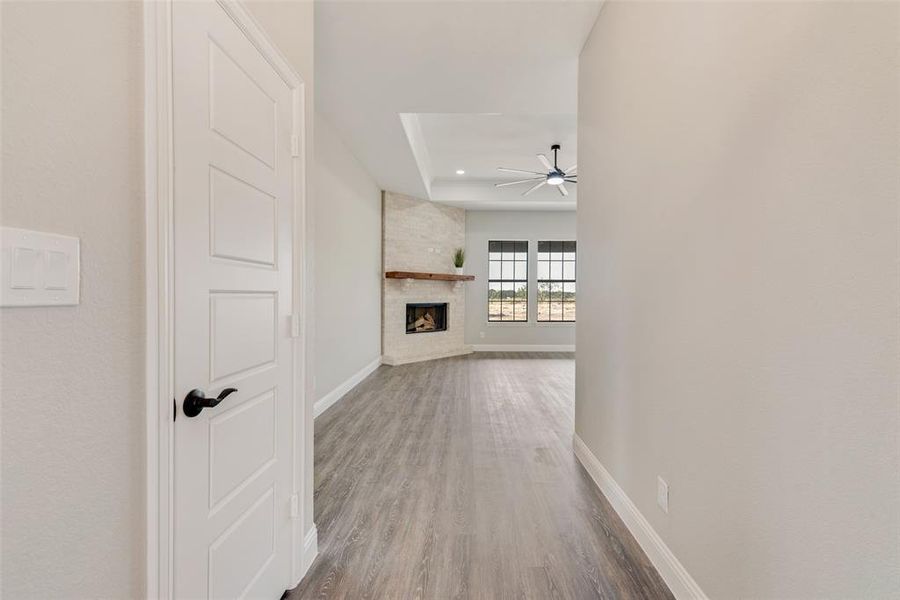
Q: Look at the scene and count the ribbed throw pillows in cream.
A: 0